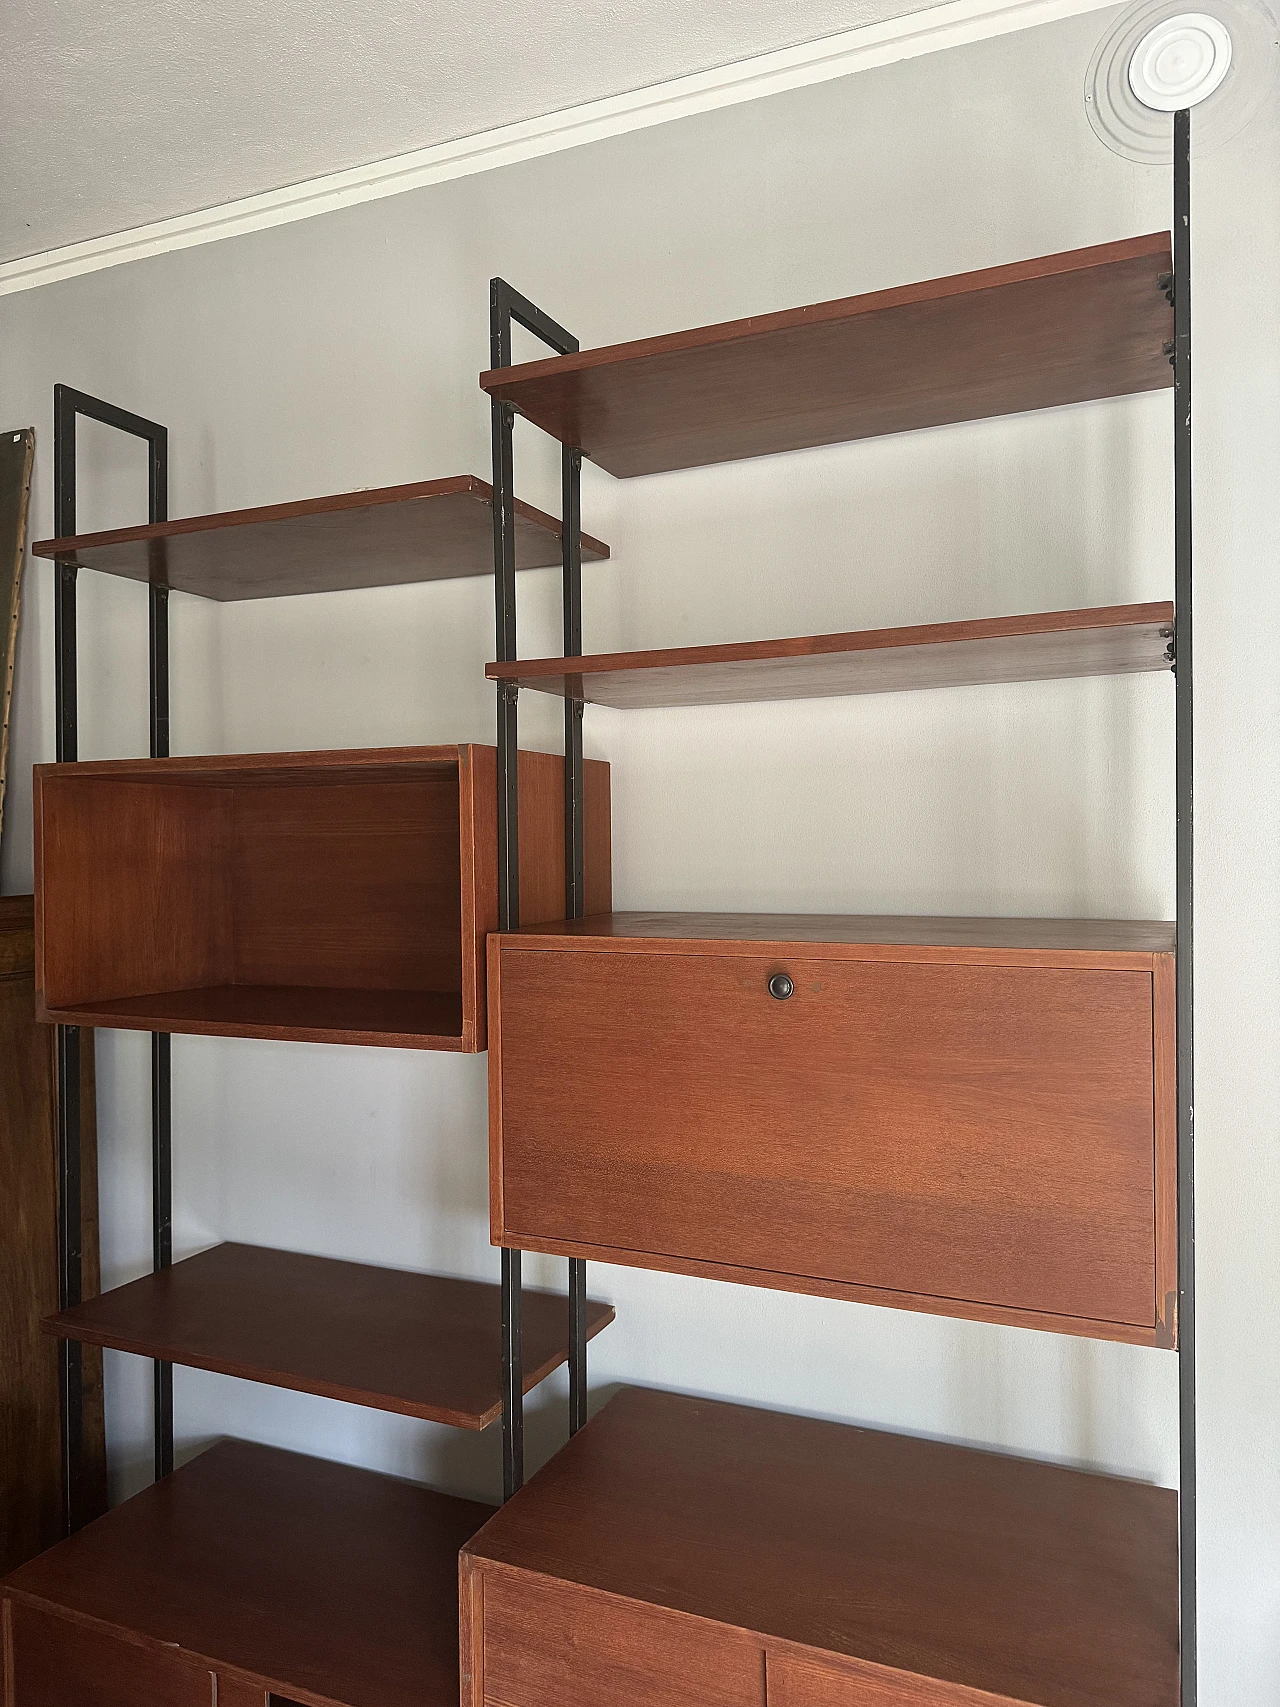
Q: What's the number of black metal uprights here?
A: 5